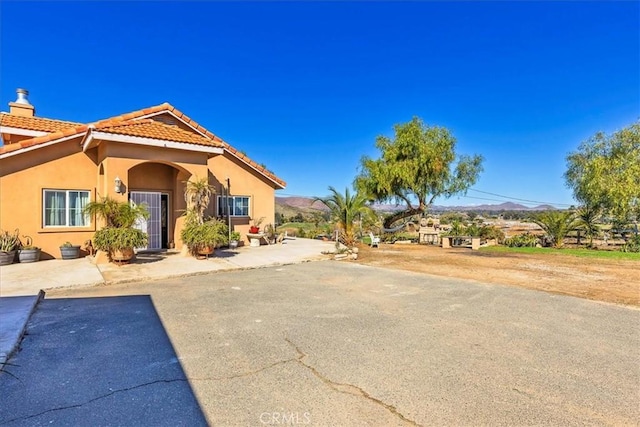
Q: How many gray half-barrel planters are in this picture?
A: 3